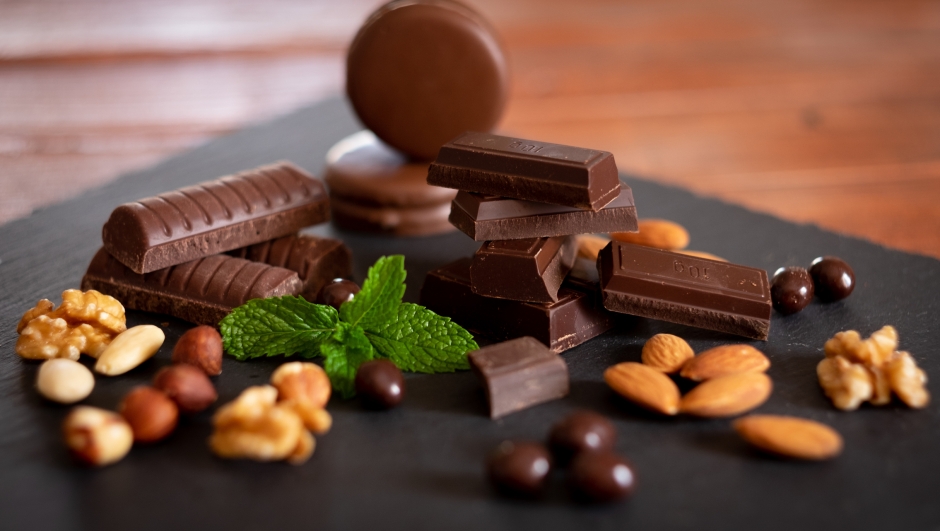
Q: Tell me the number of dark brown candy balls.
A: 7